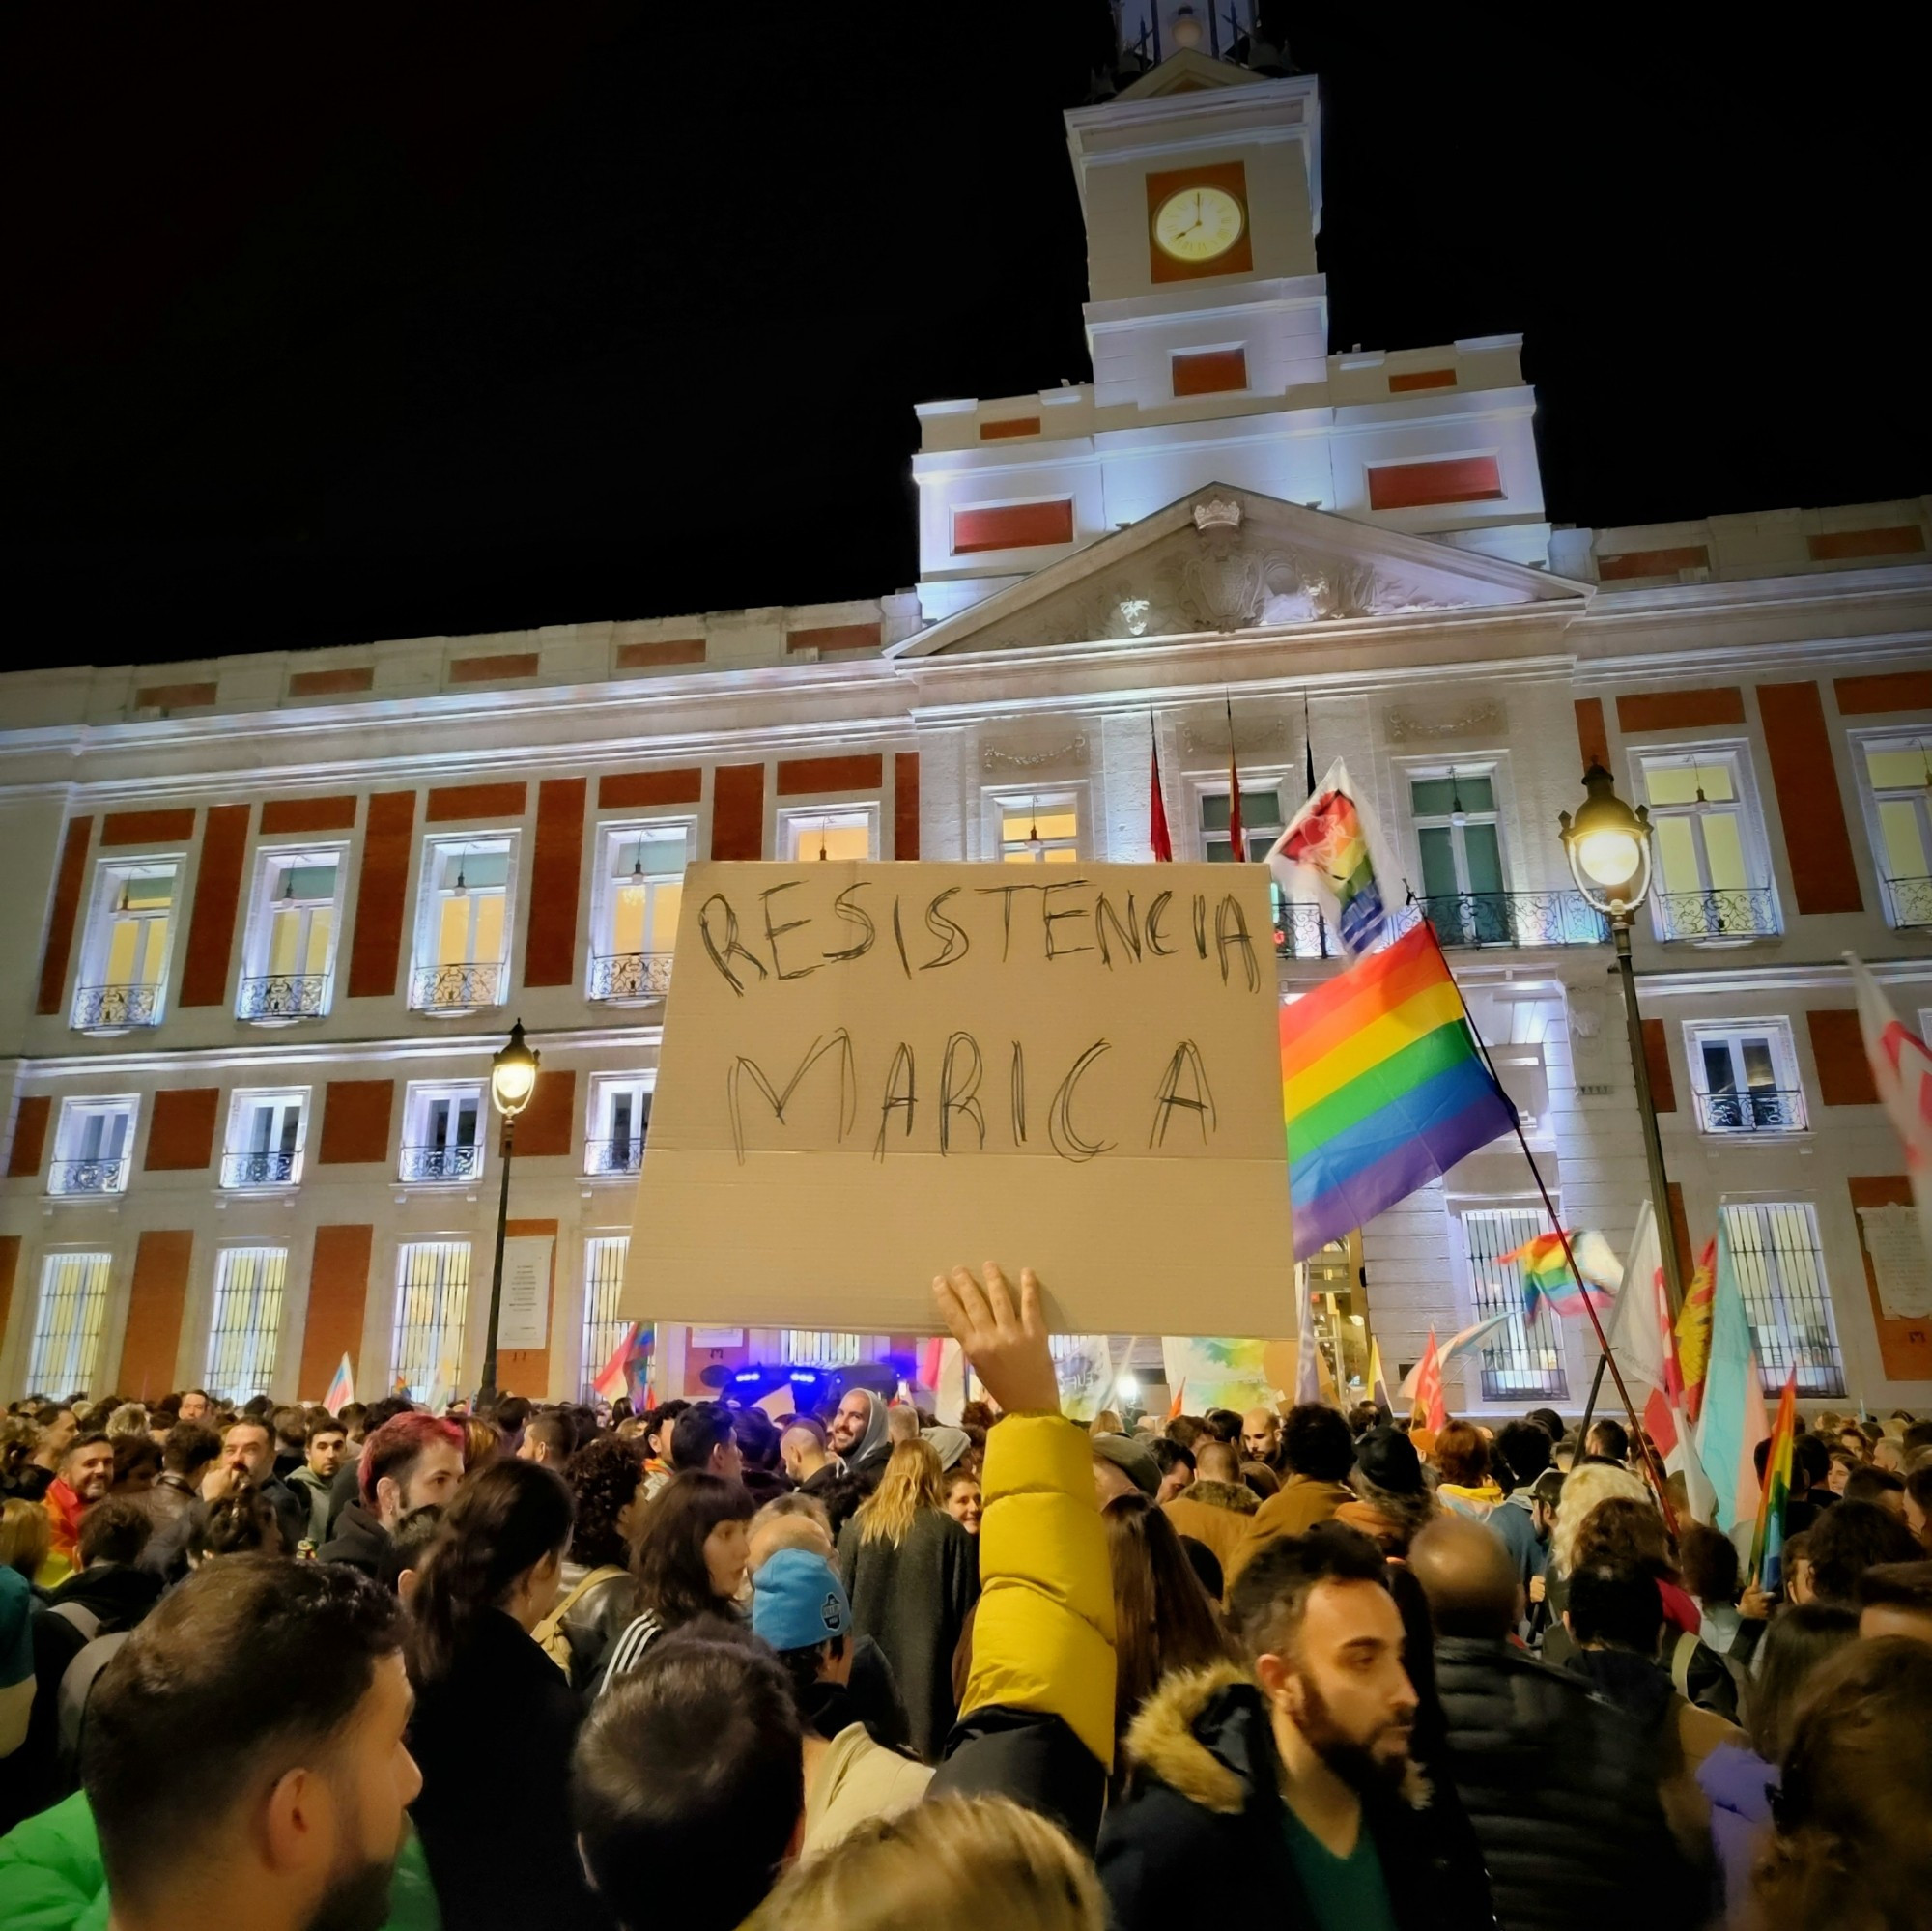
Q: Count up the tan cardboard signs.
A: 1